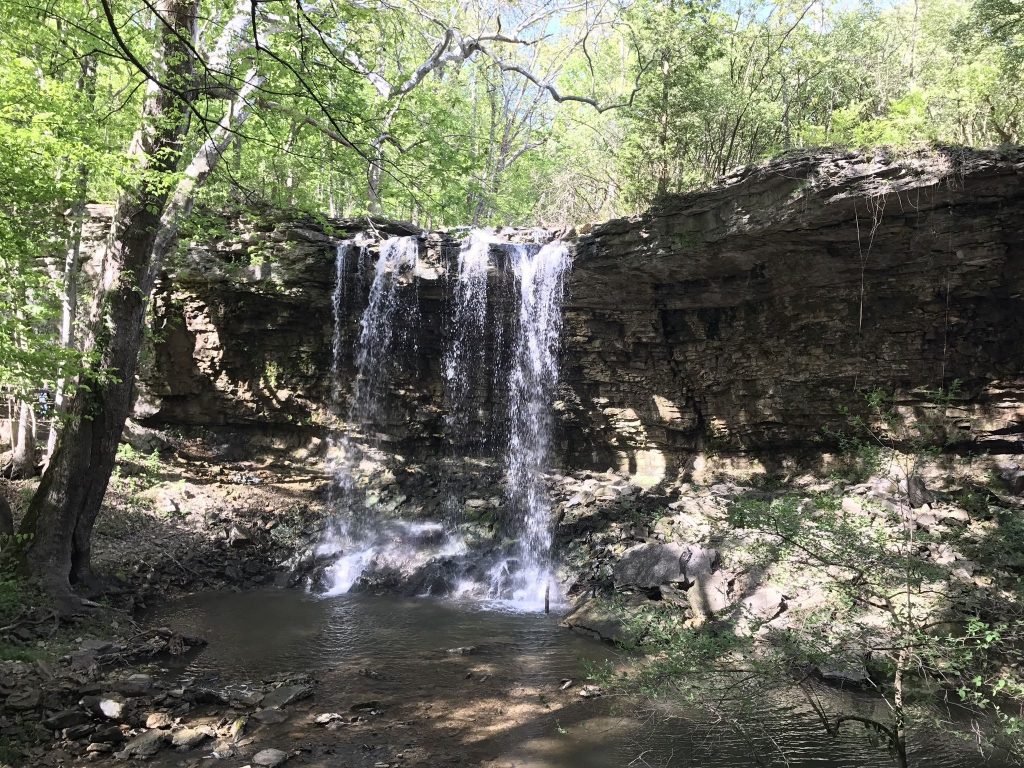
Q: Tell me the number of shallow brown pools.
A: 1